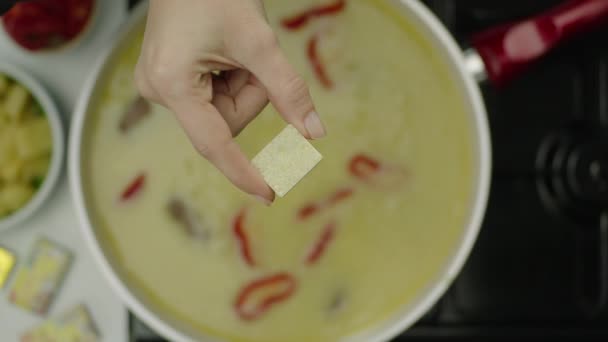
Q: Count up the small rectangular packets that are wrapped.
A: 3